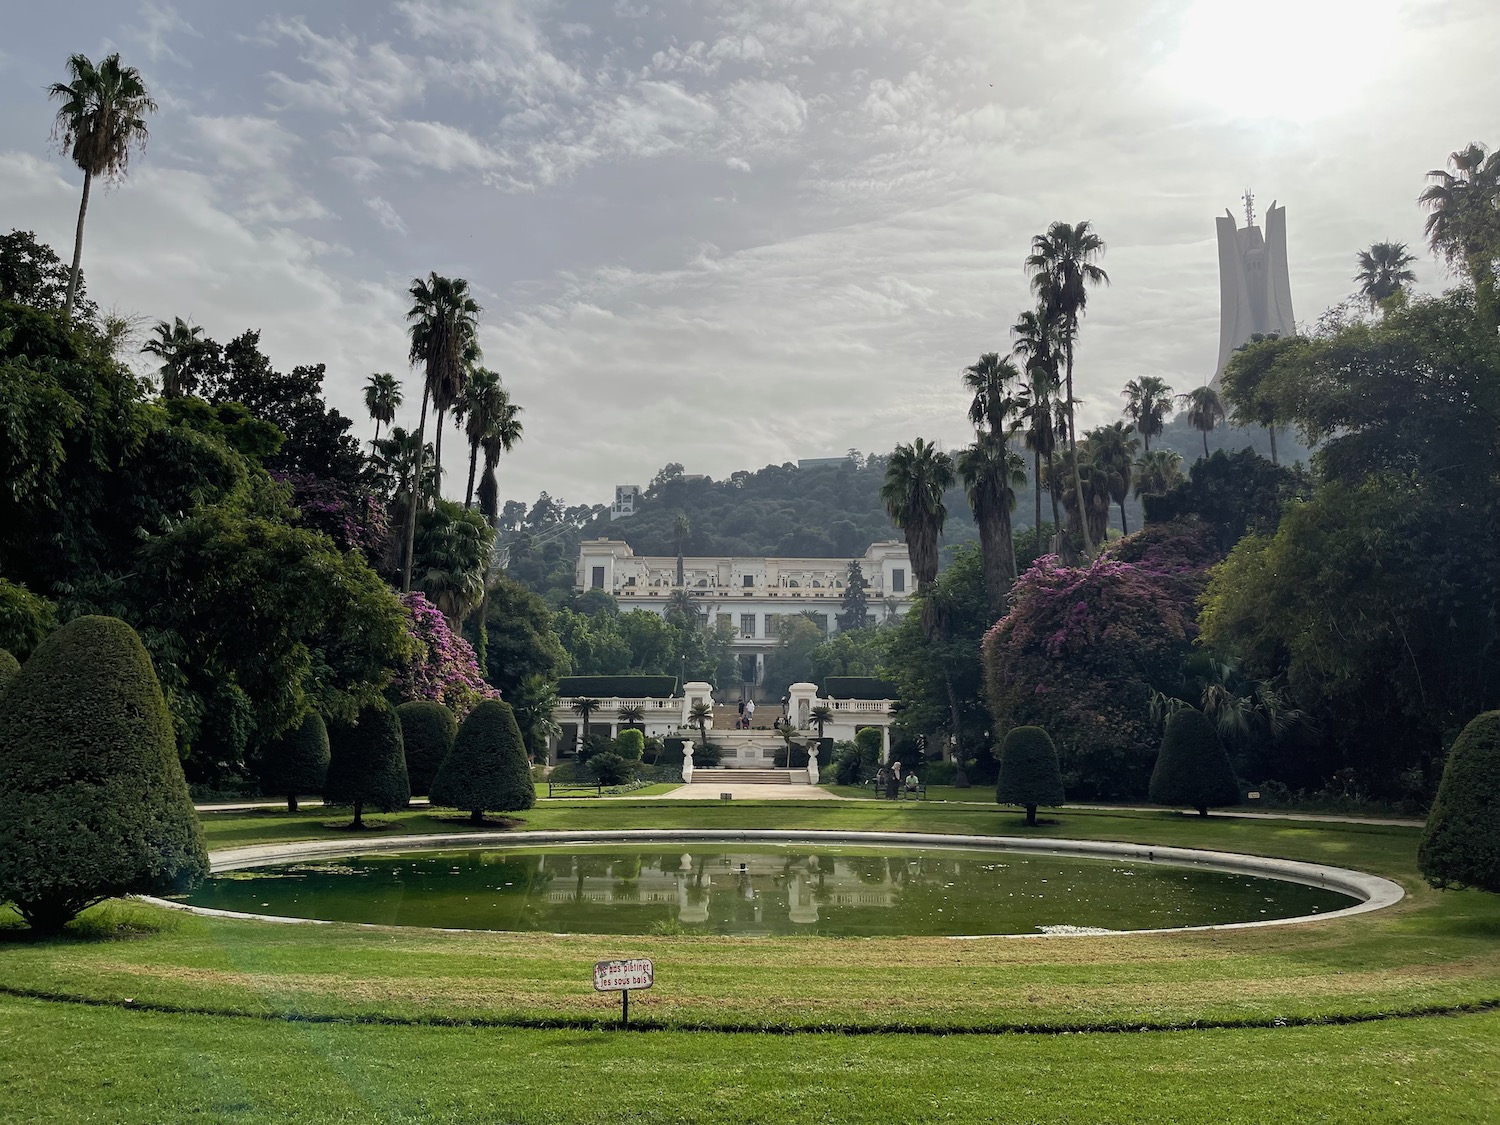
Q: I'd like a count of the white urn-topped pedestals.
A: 2